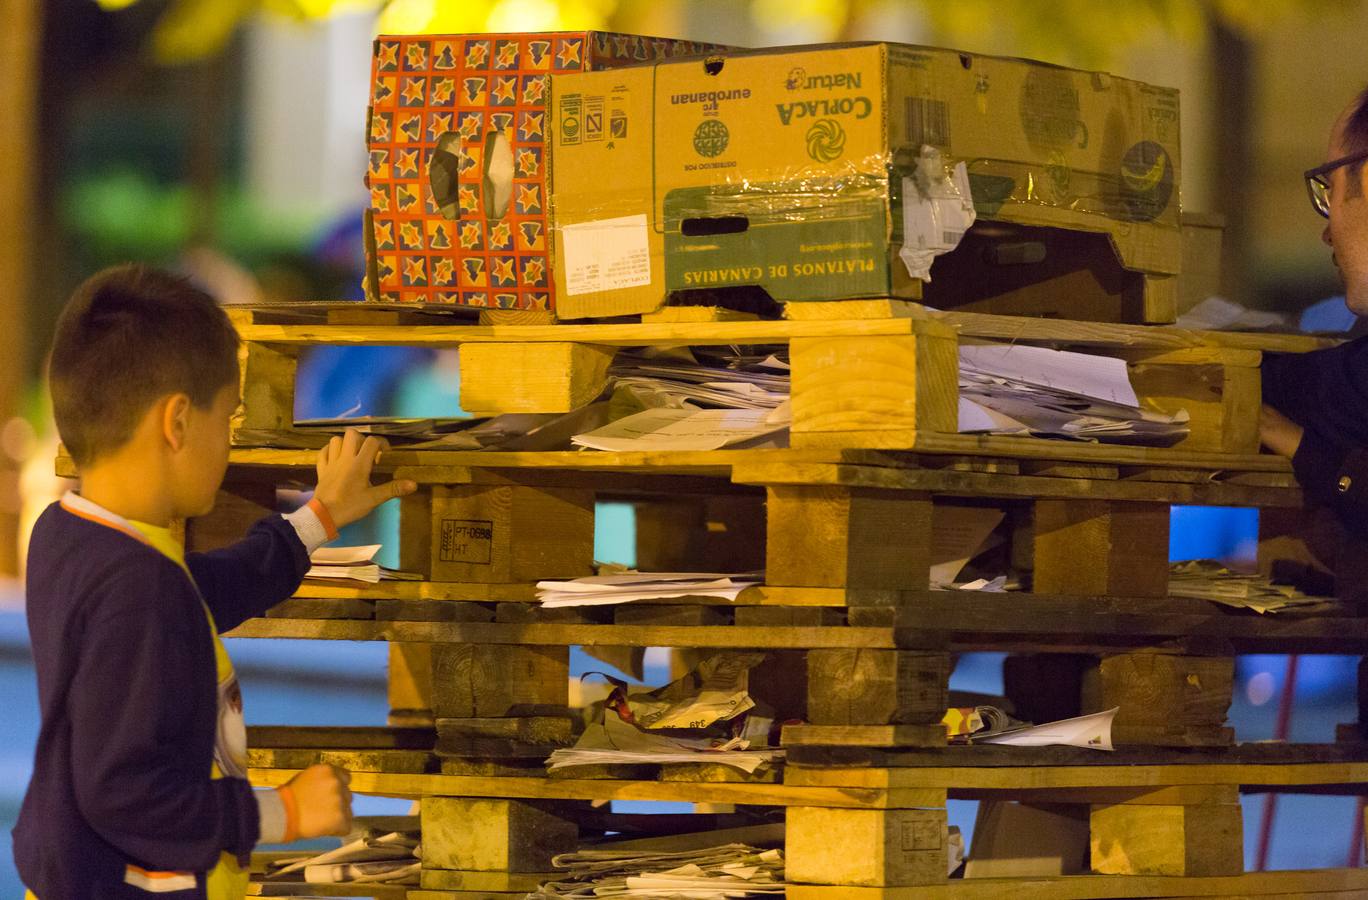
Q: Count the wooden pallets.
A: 4